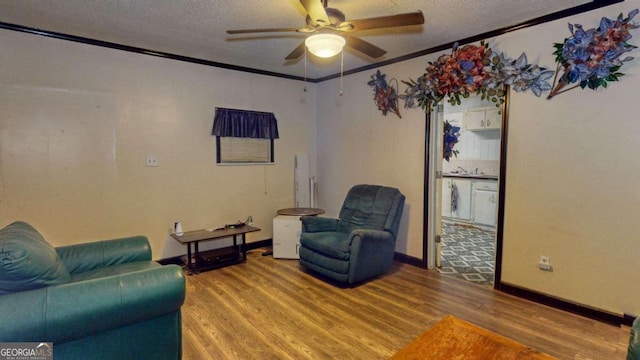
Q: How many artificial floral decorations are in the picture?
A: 4